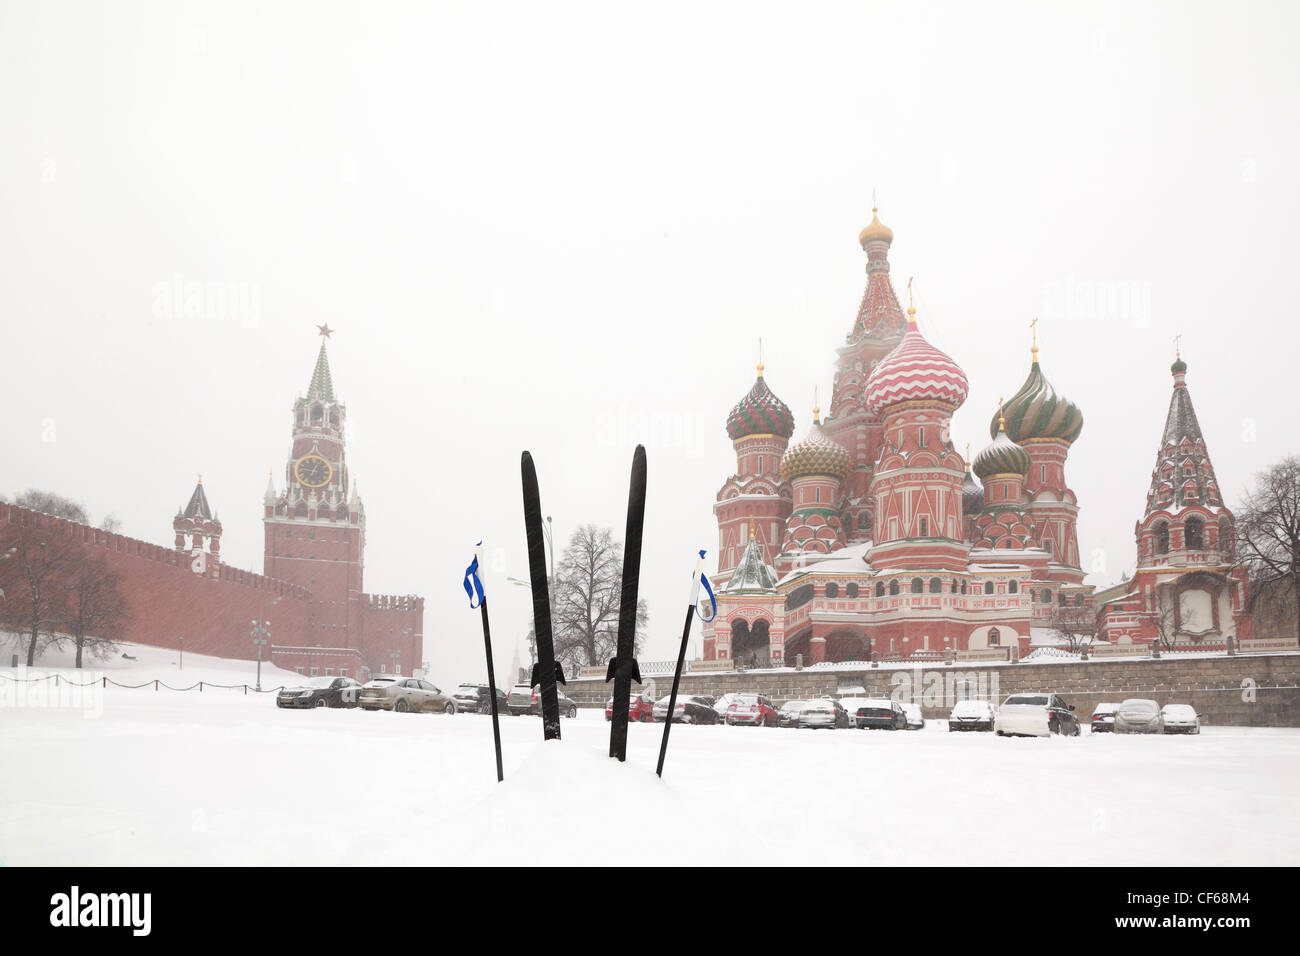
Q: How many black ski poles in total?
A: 2